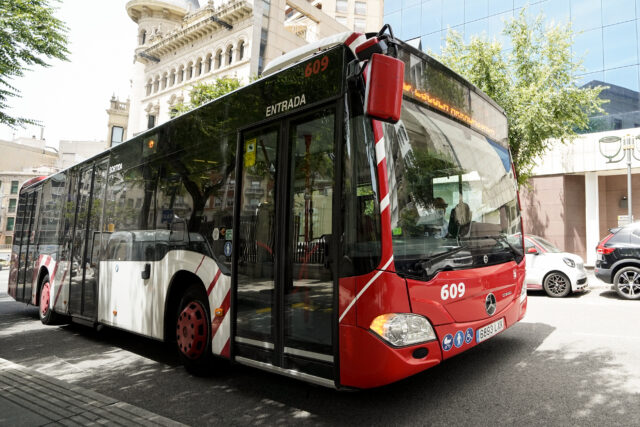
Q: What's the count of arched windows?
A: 12